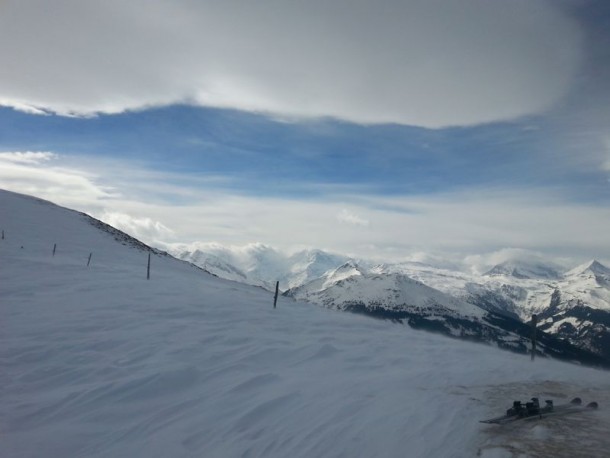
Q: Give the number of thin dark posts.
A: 6